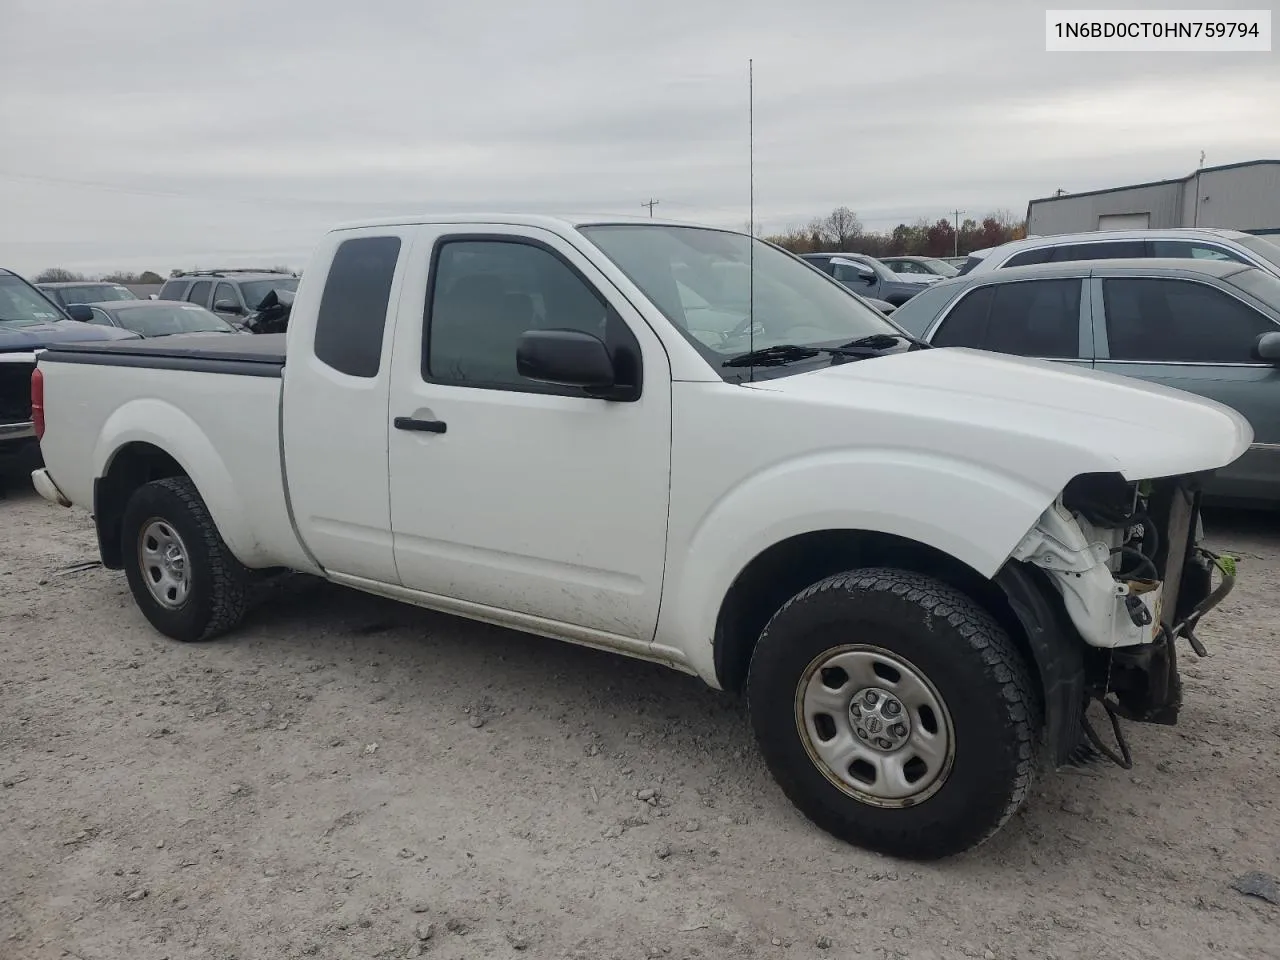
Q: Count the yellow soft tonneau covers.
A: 0